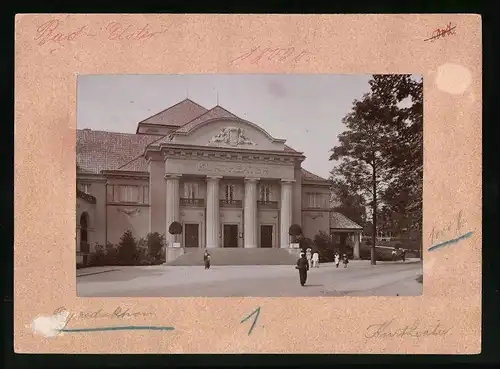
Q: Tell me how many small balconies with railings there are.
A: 3